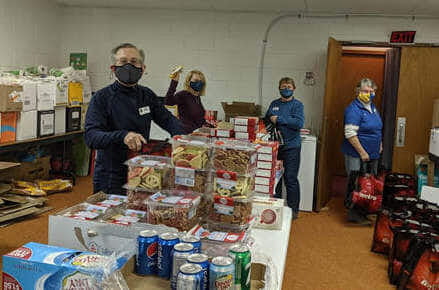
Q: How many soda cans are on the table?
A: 8